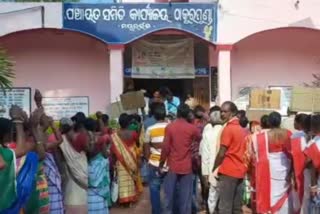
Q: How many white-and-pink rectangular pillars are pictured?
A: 2